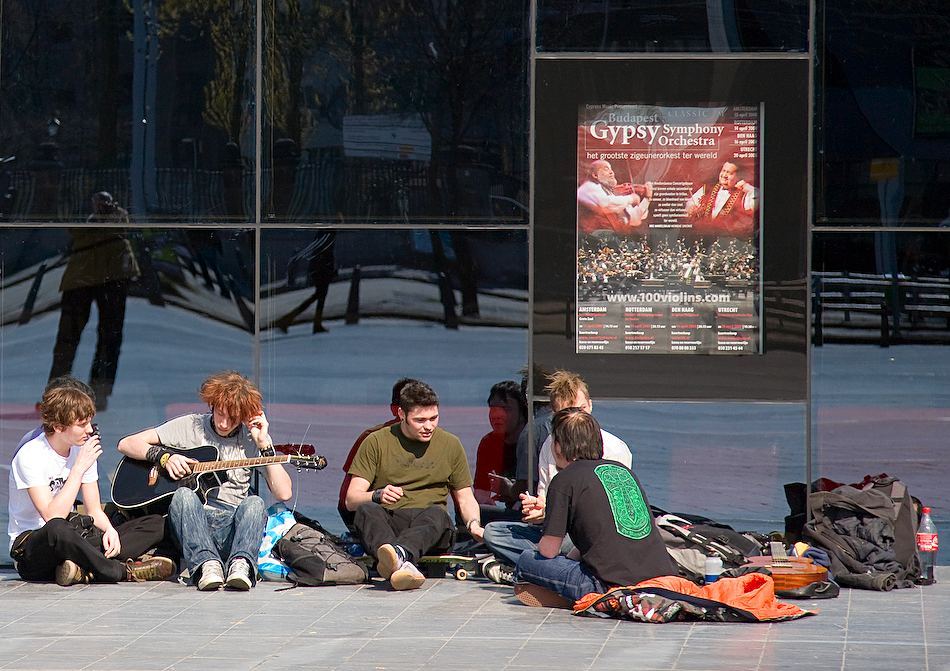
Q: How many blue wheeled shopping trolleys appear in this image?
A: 0